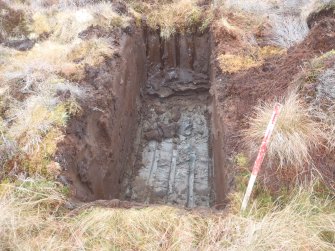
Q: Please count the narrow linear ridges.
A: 3